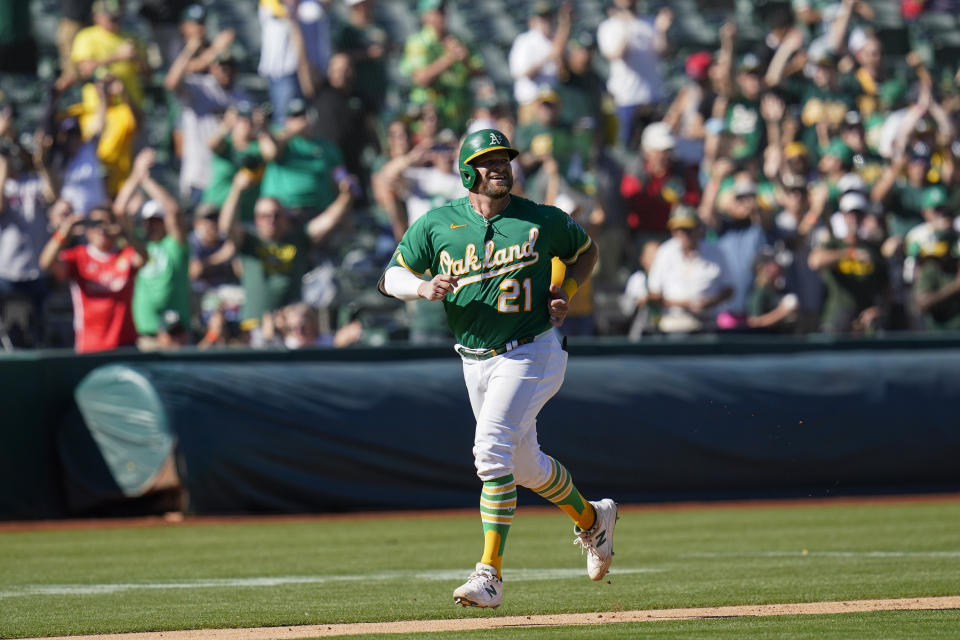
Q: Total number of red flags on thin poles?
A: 0